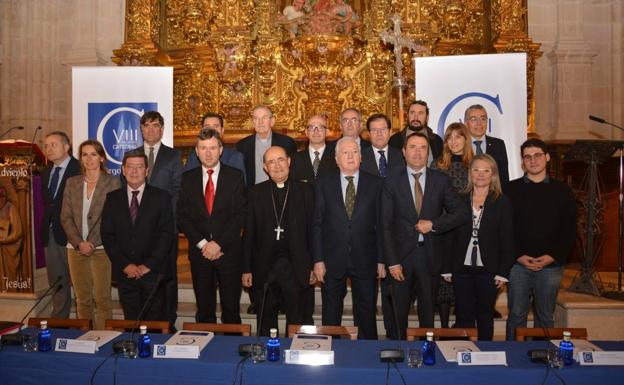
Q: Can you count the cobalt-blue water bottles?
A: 5